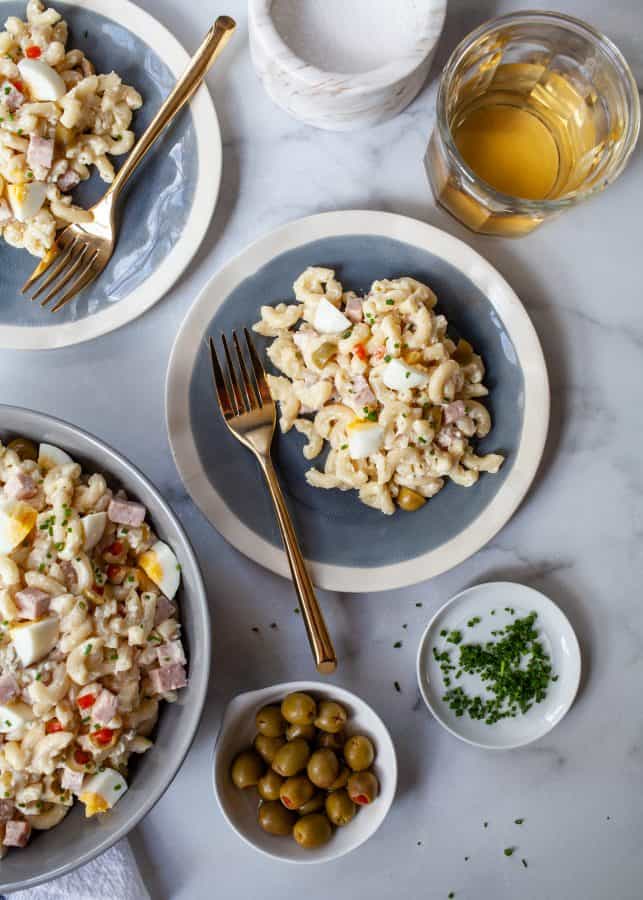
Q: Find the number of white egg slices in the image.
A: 12